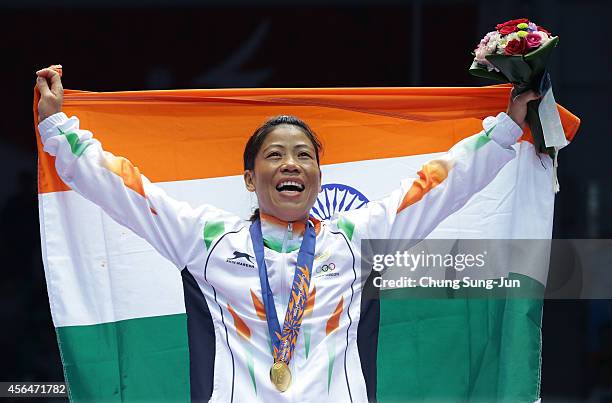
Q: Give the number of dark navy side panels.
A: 2